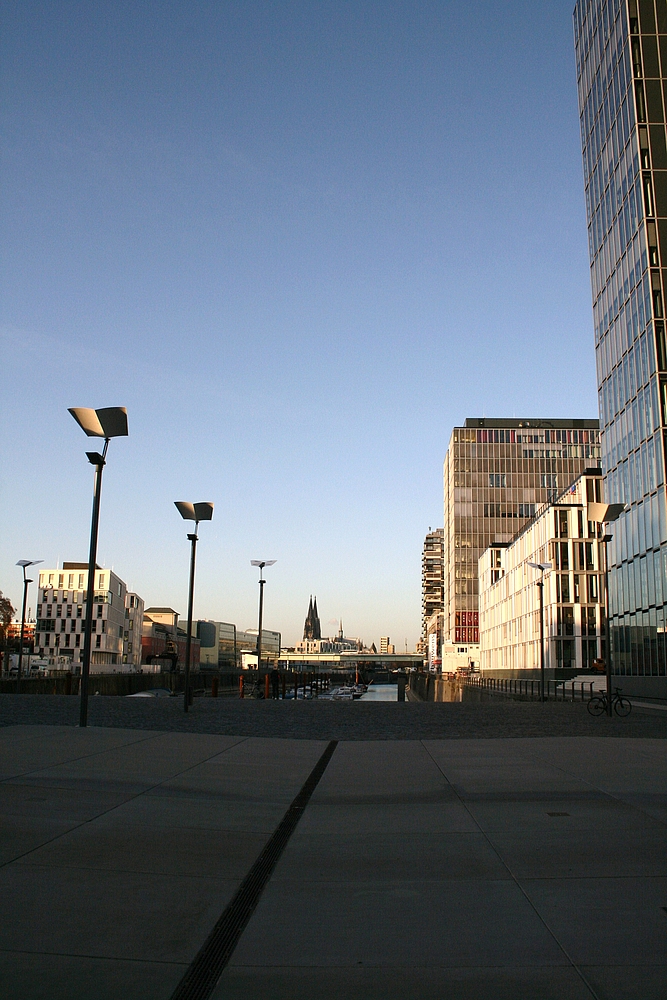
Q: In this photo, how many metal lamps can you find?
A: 6